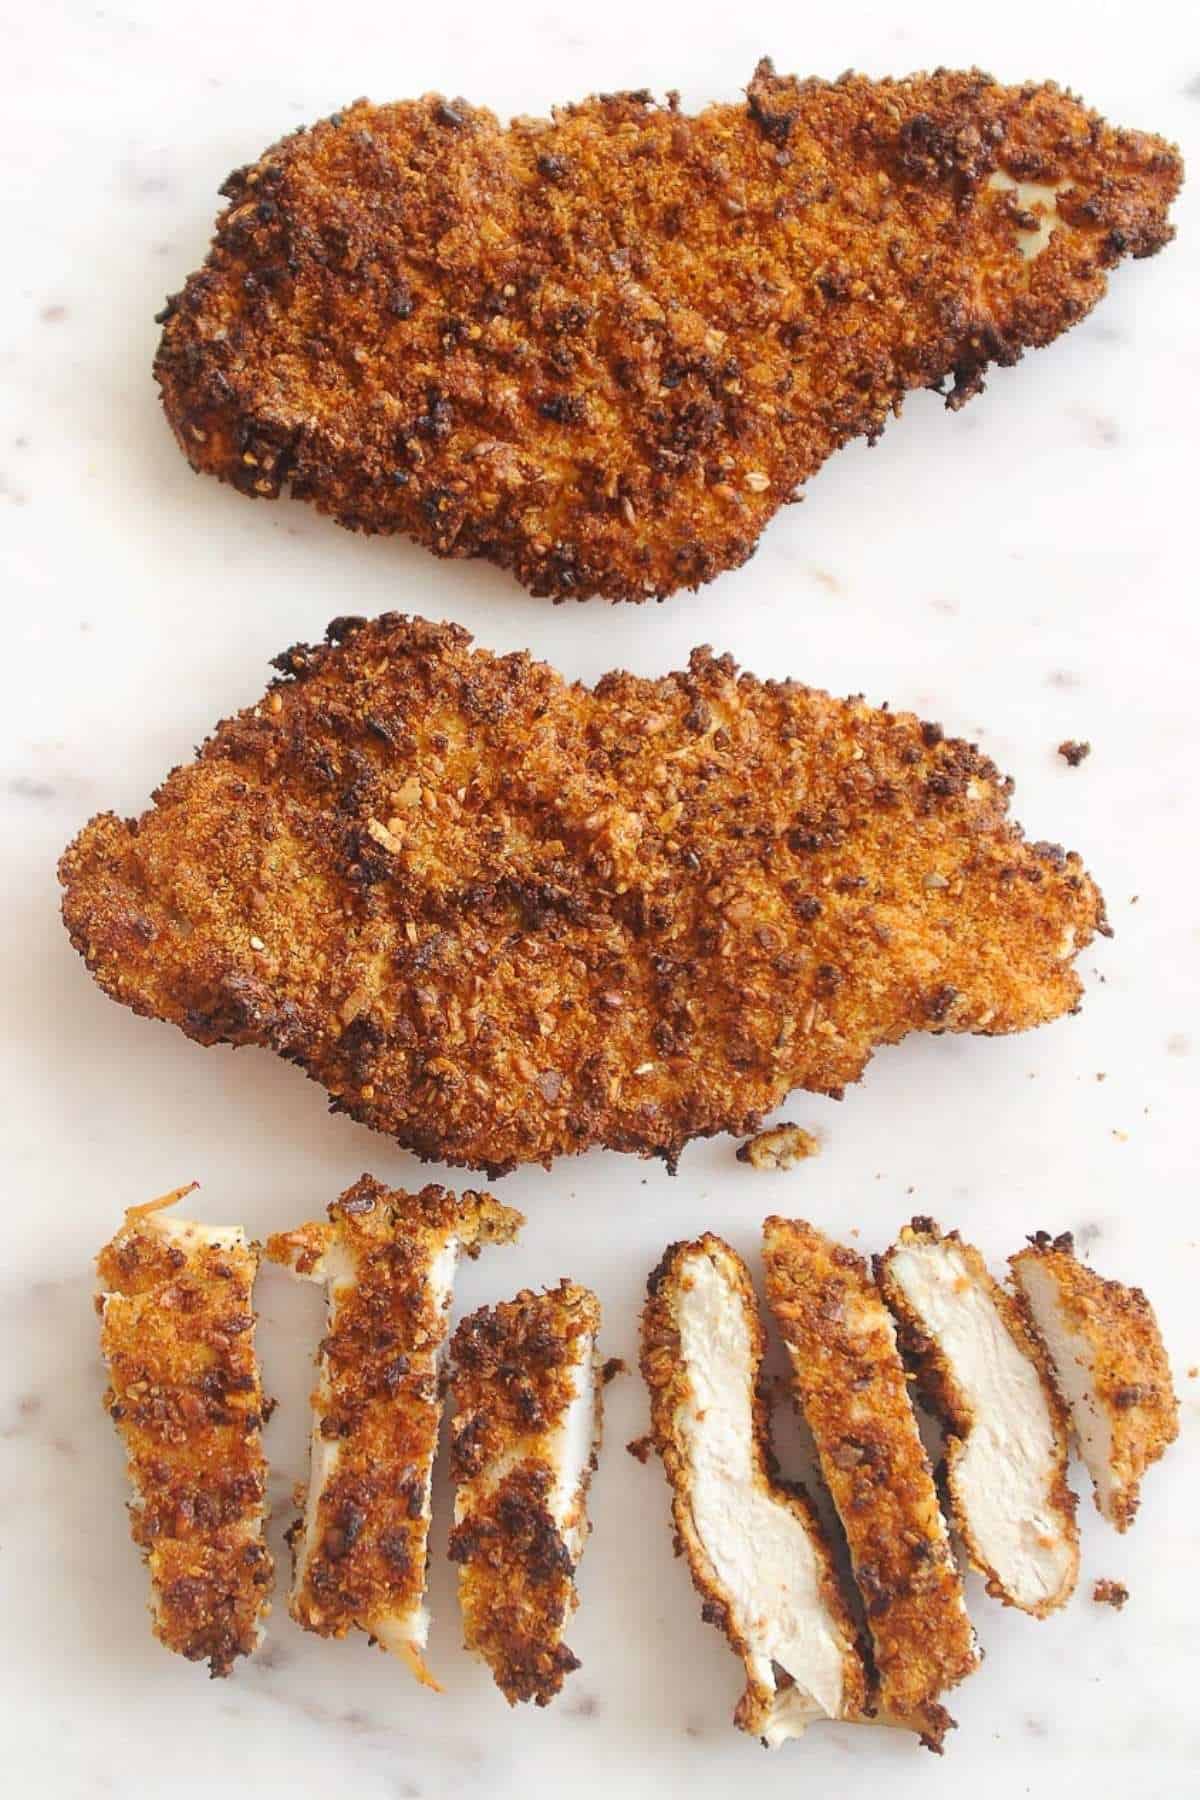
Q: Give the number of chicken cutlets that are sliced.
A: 1